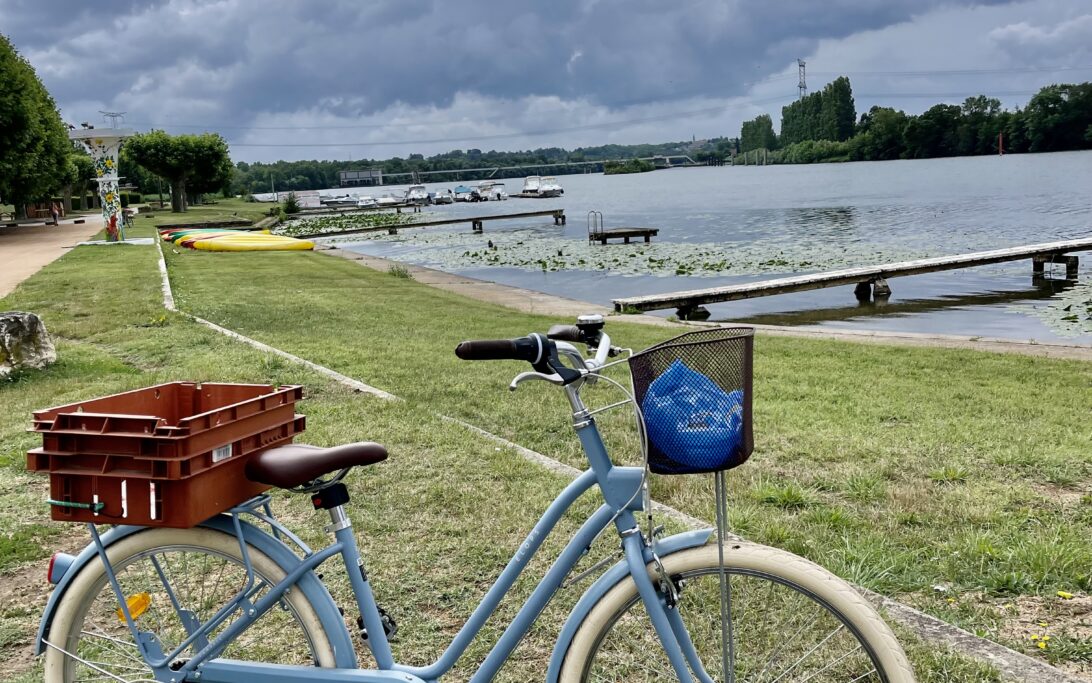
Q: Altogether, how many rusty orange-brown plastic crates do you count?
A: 2